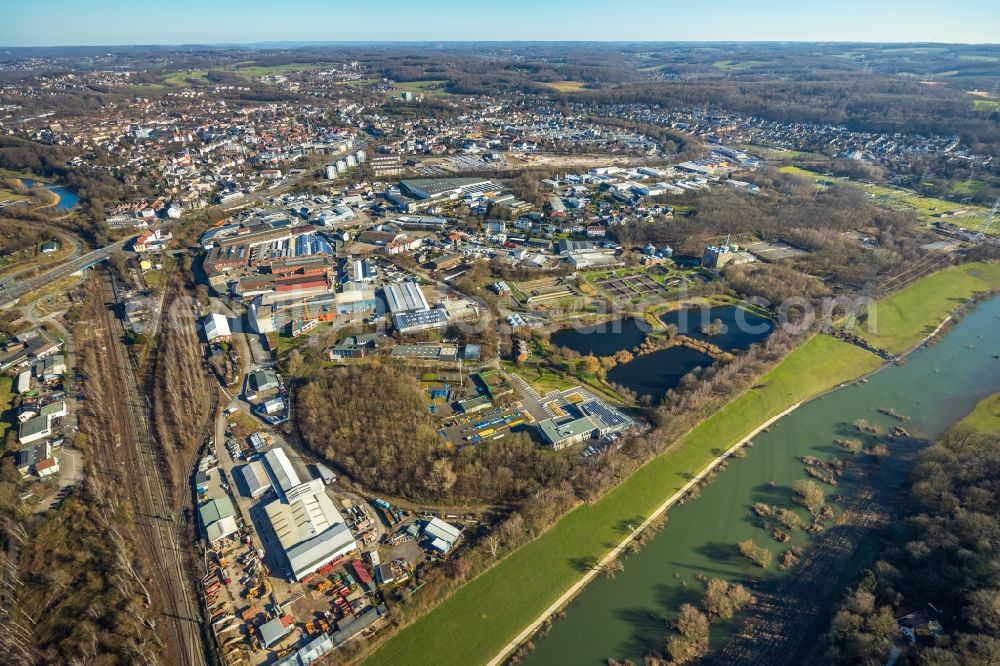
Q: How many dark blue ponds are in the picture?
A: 3